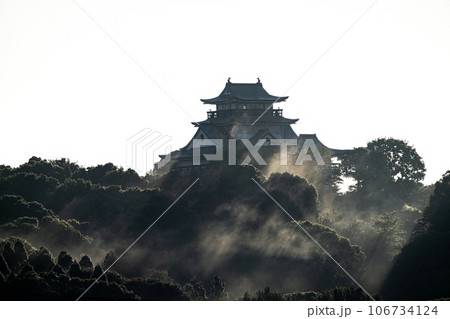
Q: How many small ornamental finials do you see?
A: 2